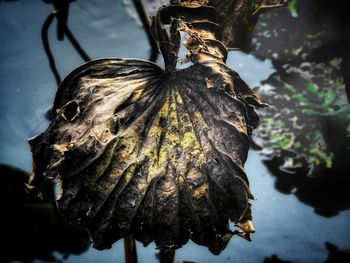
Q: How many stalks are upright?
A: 2